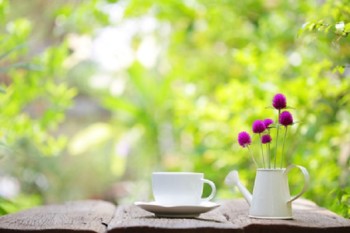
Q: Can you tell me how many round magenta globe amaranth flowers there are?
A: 6